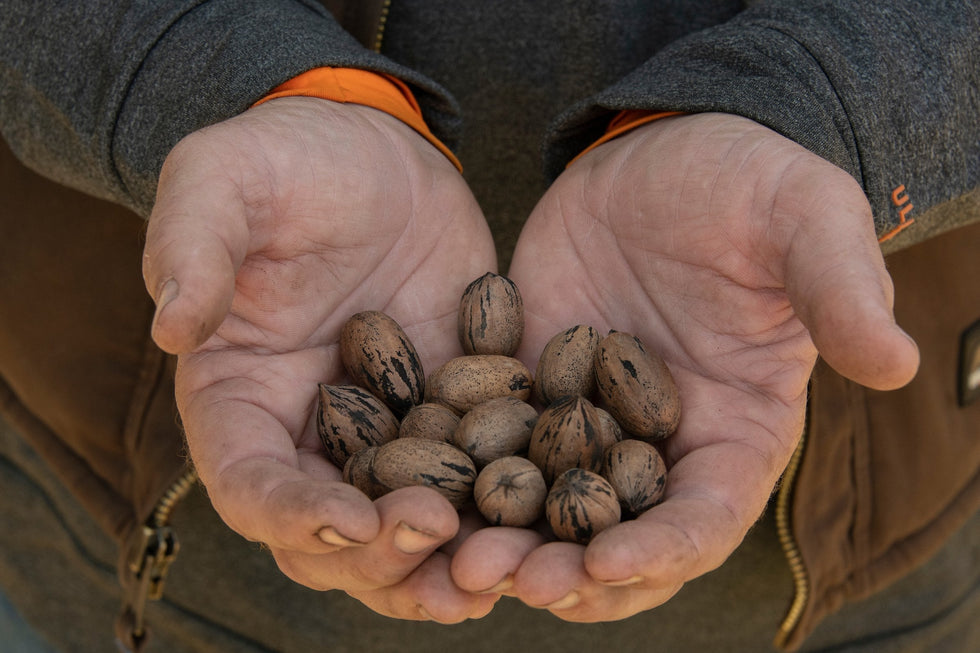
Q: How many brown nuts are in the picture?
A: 15